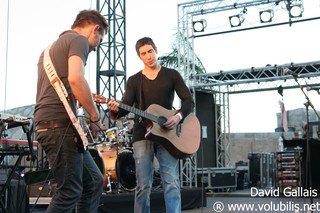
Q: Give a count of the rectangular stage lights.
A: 4